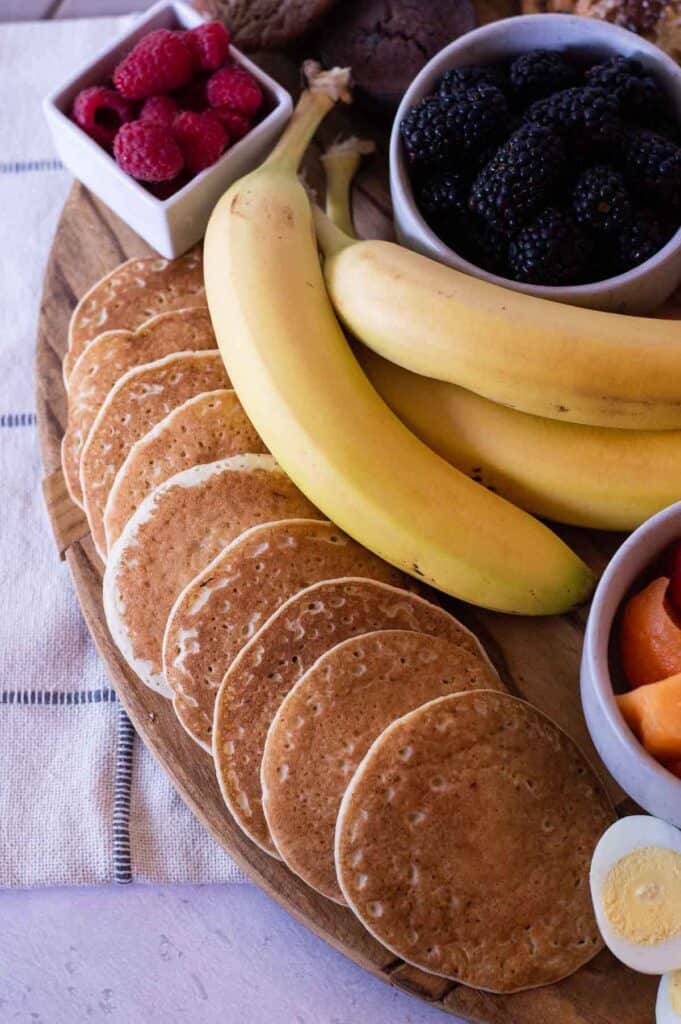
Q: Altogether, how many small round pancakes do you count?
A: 9